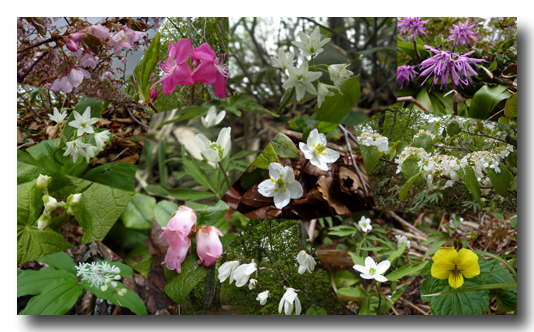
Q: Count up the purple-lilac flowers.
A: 4